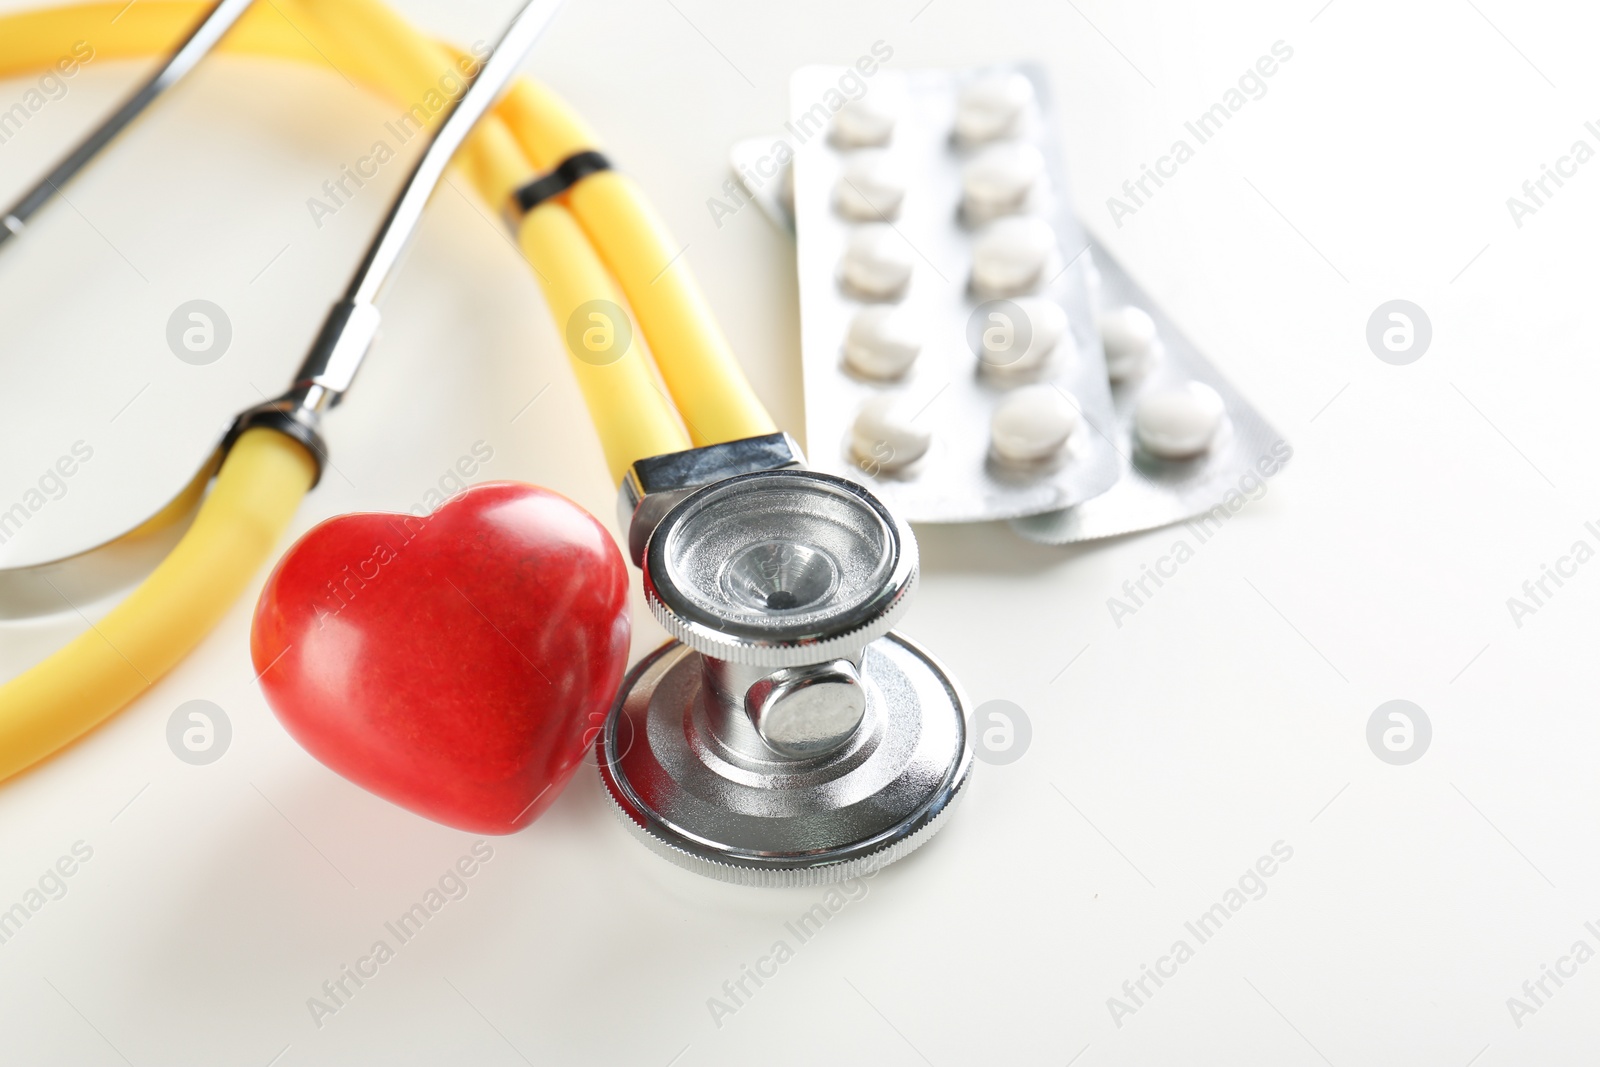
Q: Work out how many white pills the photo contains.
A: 12